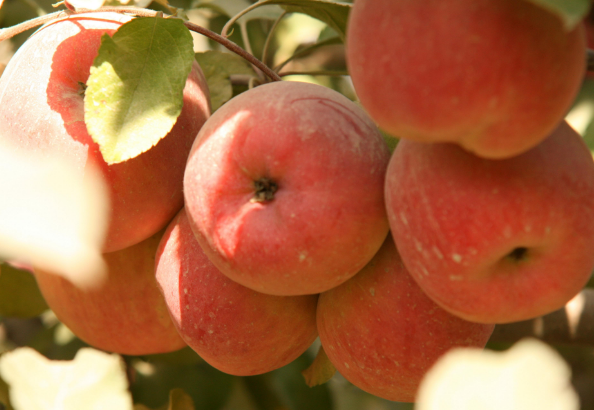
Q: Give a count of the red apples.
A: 7